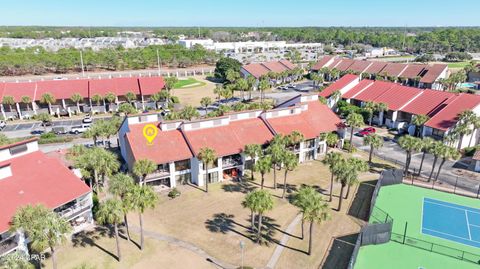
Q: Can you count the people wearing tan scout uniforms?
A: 0